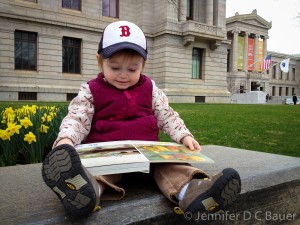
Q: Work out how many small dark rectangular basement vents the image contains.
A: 3